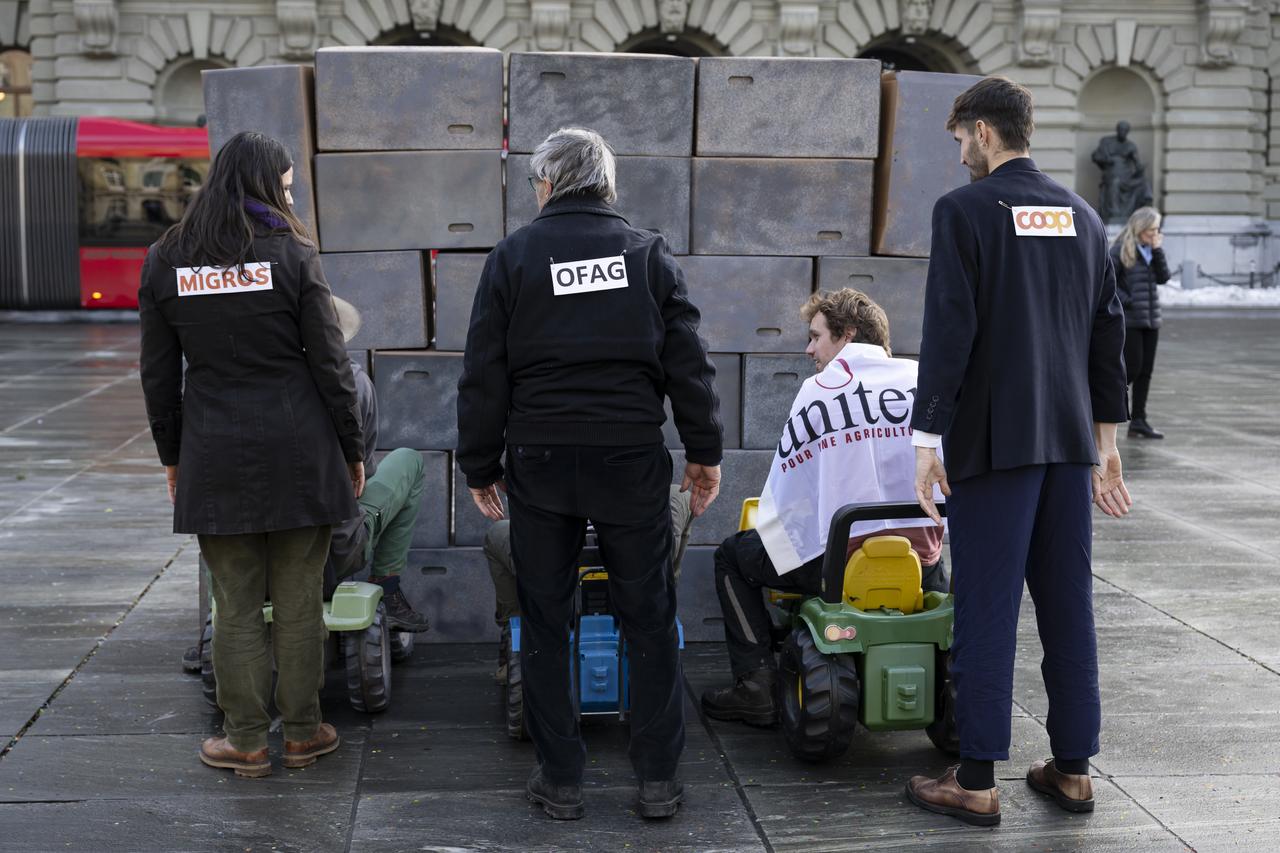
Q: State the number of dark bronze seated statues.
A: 1